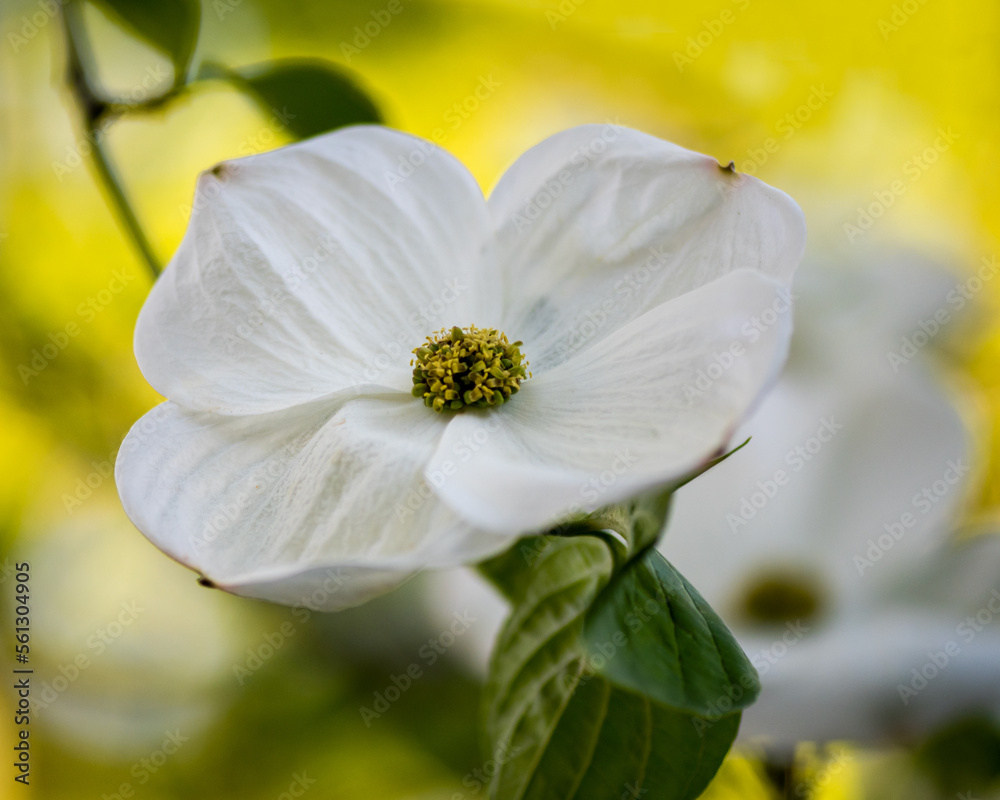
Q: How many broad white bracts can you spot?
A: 4